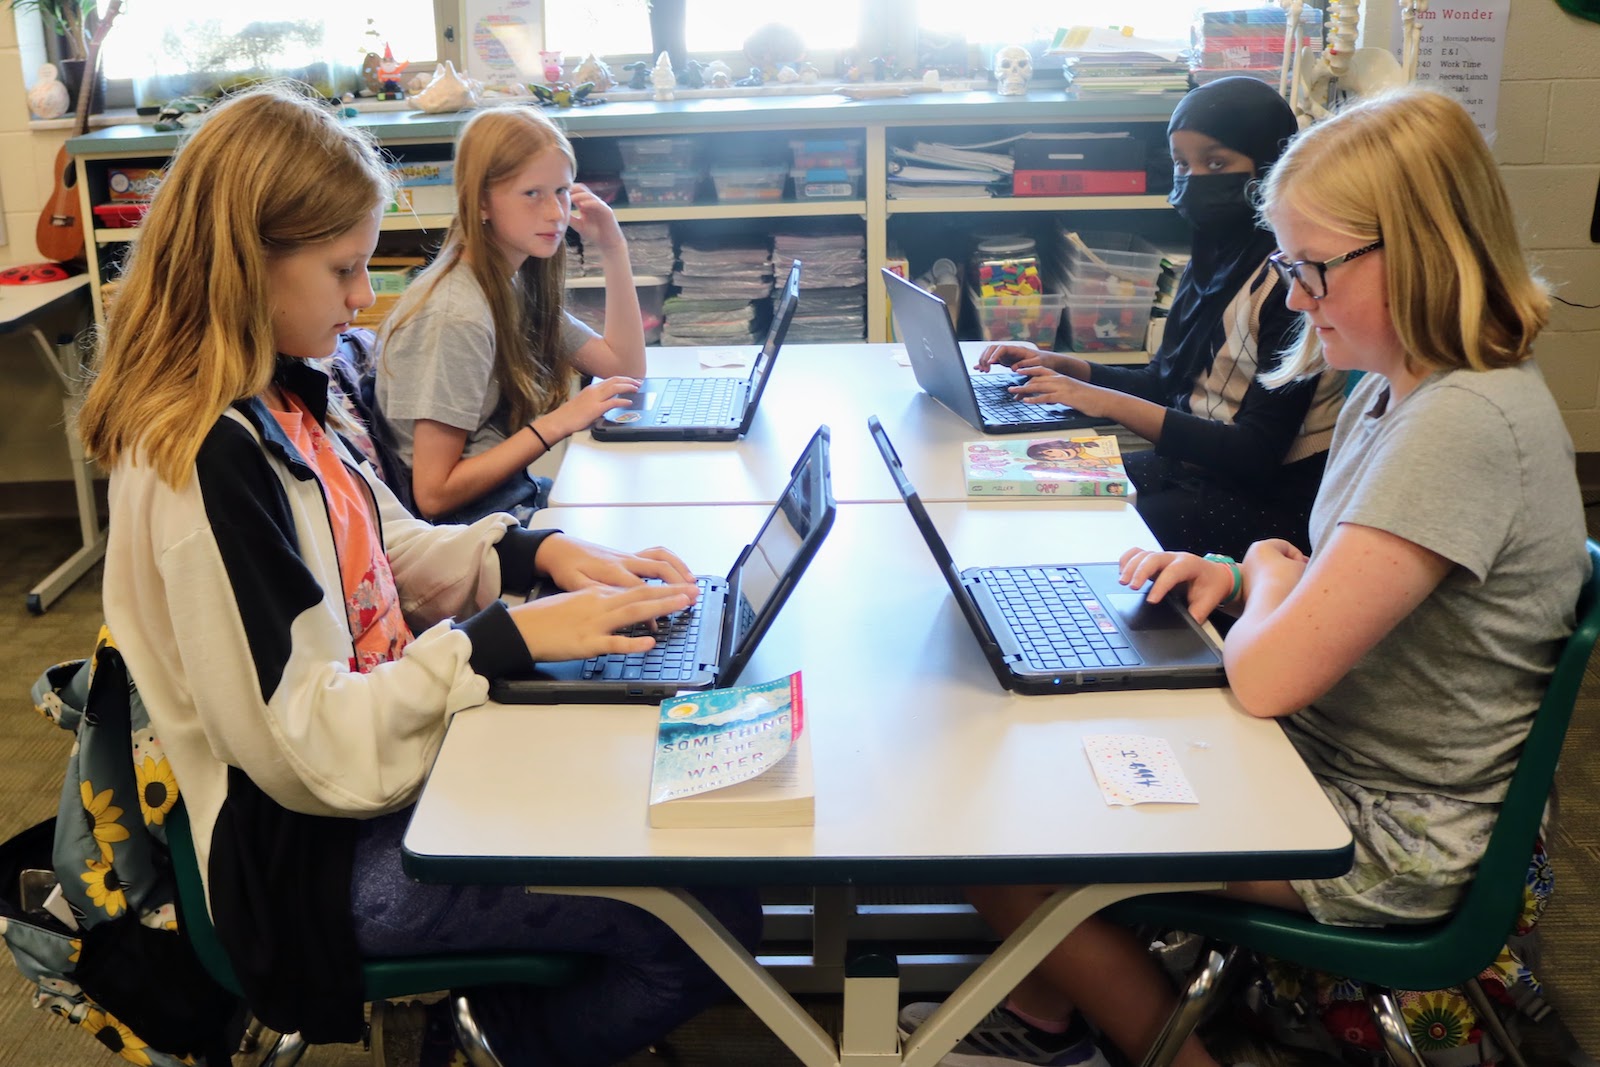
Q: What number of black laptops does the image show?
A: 4